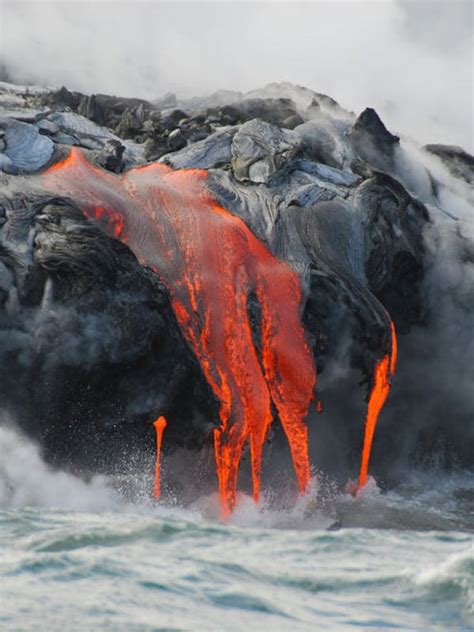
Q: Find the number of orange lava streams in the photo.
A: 5